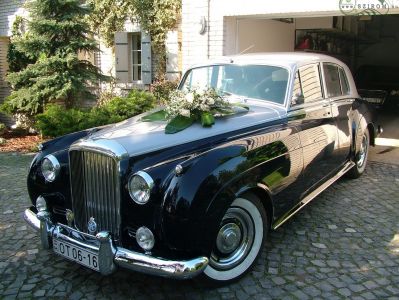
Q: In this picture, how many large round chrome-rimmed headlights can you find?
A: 2